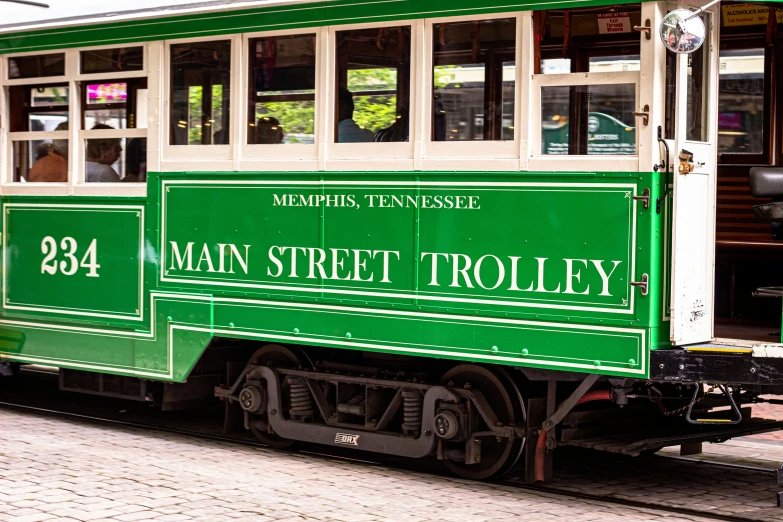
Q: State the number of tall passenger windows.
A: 4